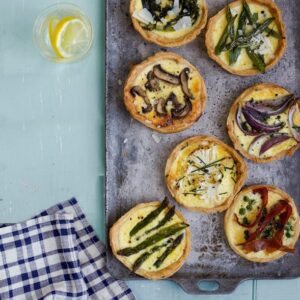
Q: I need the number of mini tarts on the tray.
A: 7